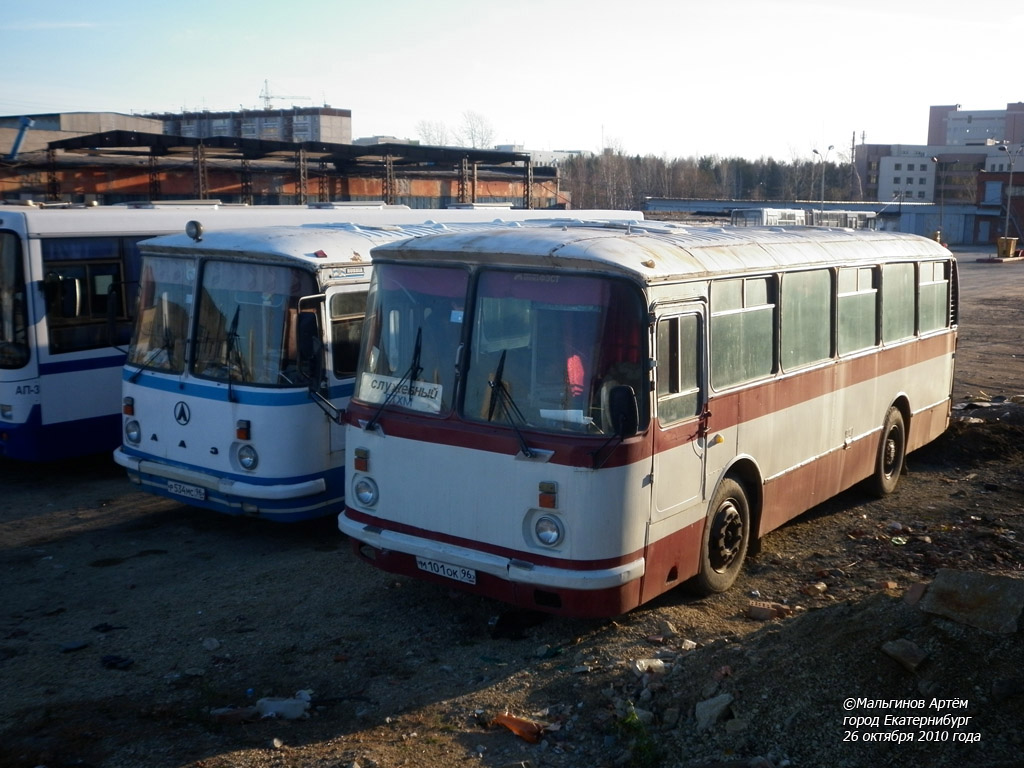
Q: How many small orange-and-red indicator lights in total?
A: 4